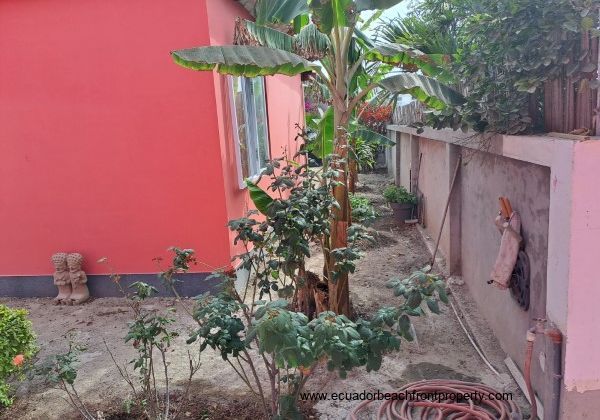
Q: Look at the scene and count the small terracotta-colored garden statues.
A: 2